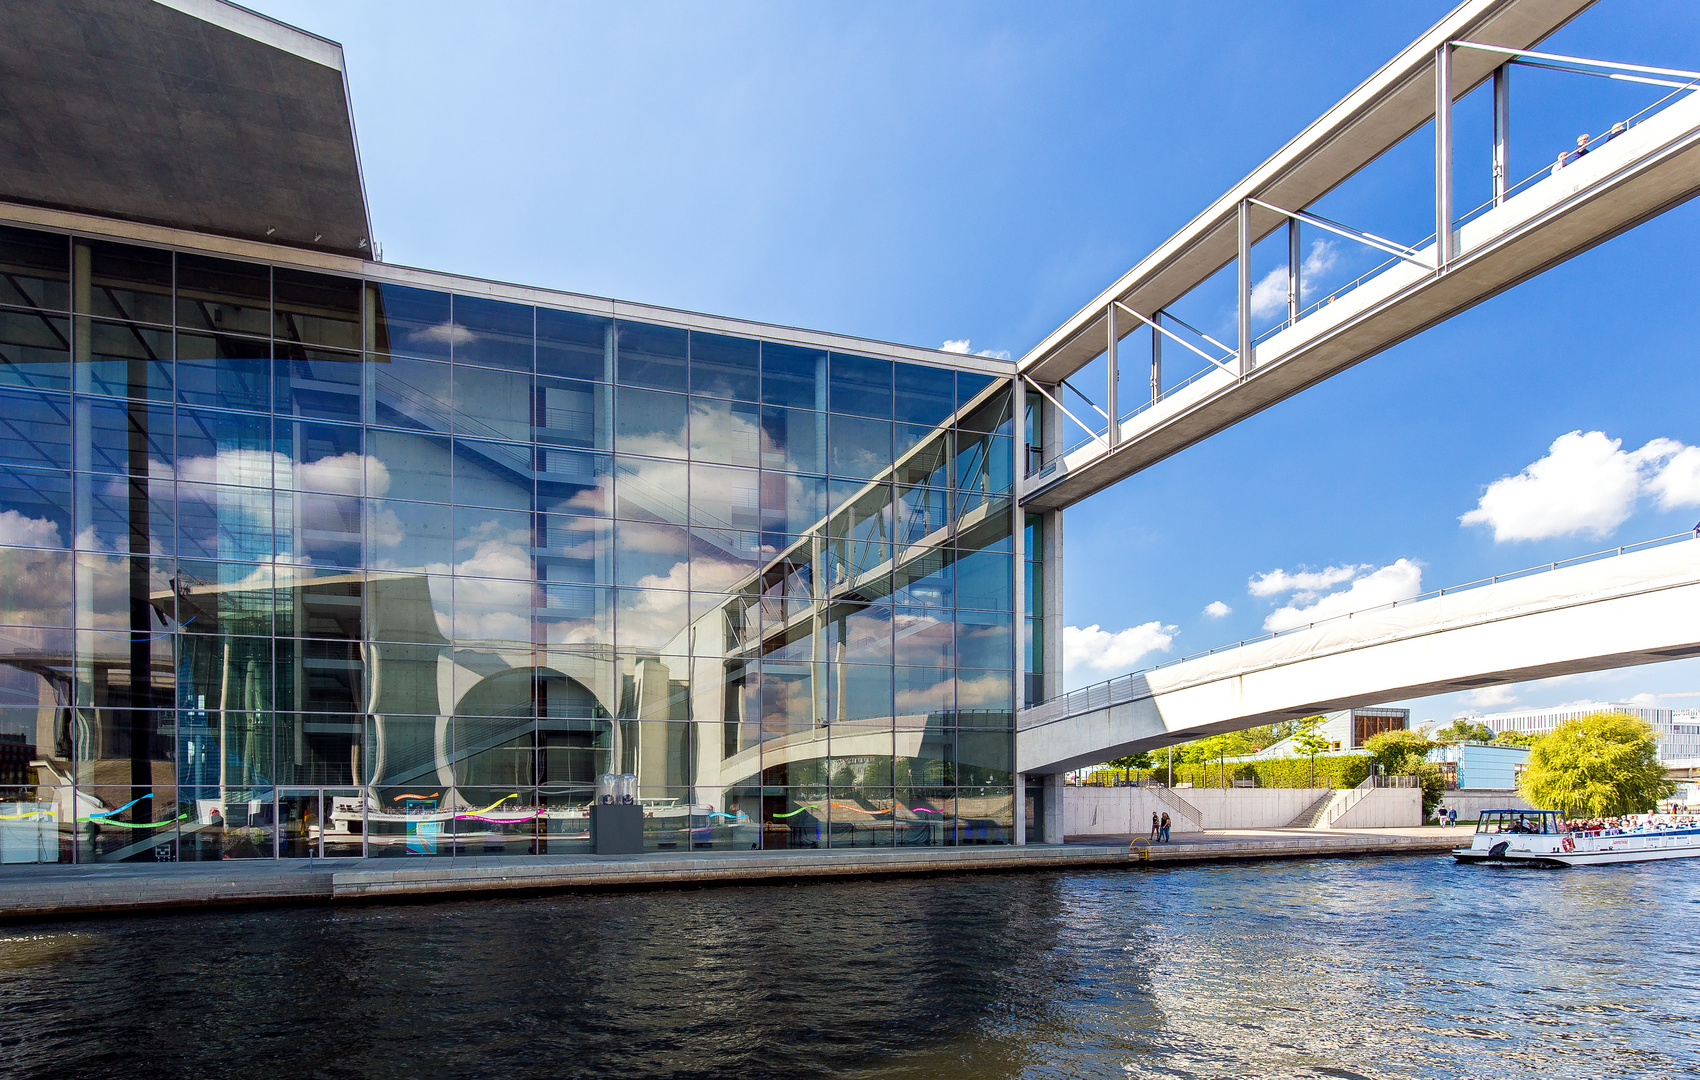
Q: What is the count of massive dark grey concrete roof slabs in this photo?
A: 1